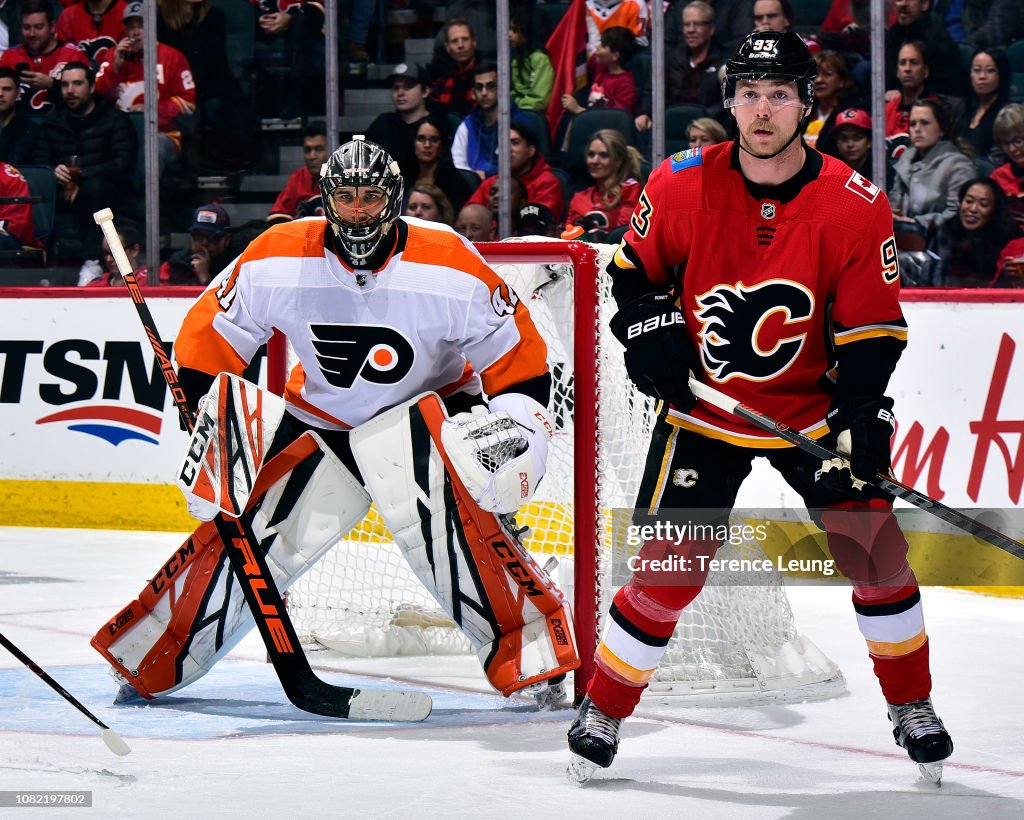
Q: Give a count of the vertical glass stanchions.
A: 5